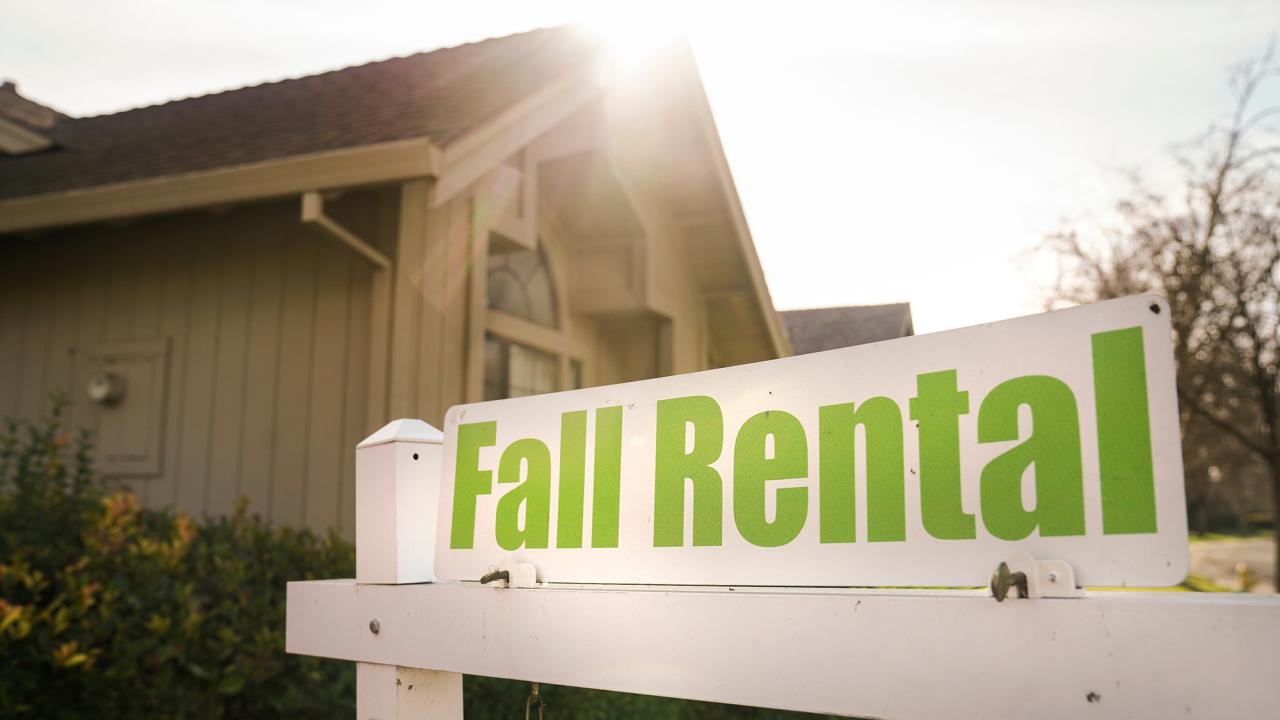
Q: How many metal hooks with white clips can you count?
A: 2